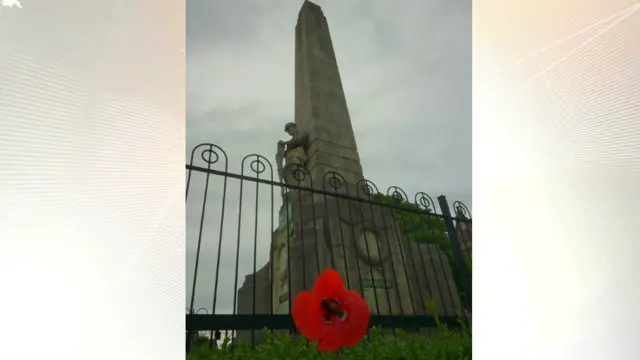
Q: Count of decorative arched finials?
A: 8